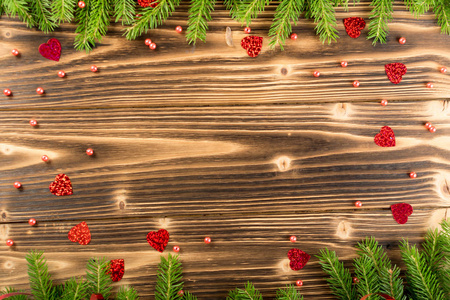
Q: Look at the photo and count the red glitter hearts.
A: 12